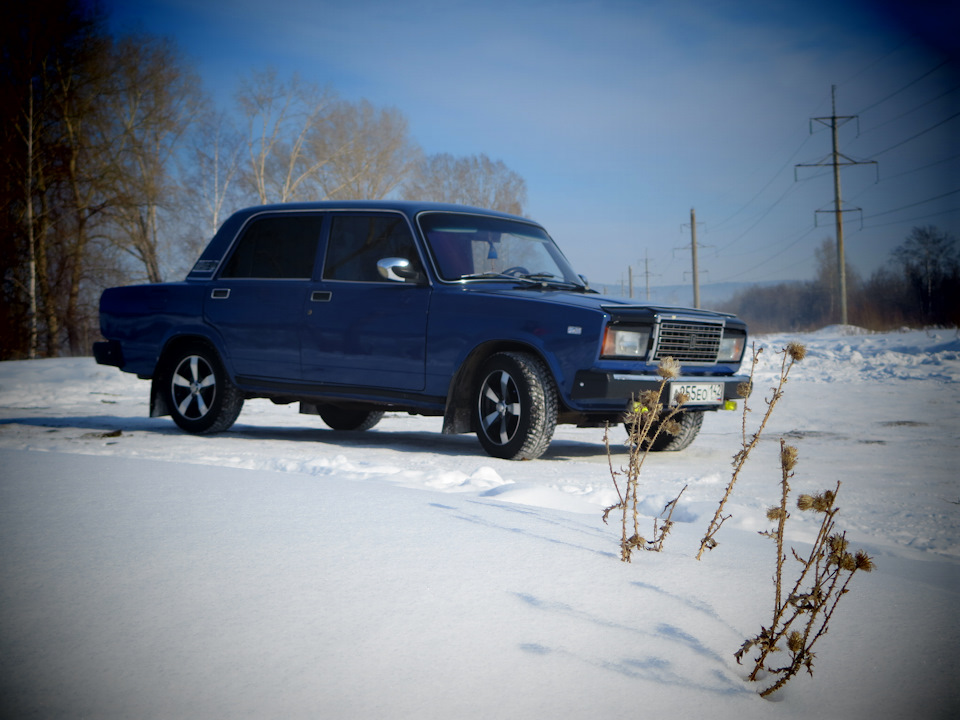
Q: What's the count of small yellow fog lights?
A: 2